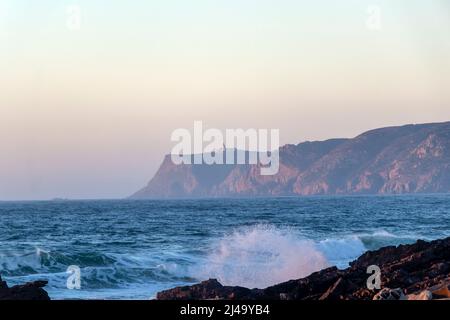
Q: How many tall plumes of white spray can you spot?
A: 1